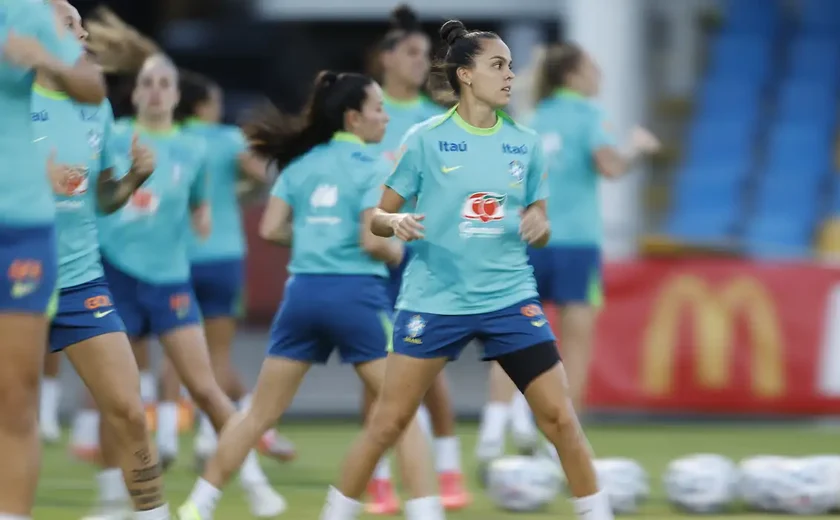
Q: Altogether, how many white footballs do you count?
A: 5